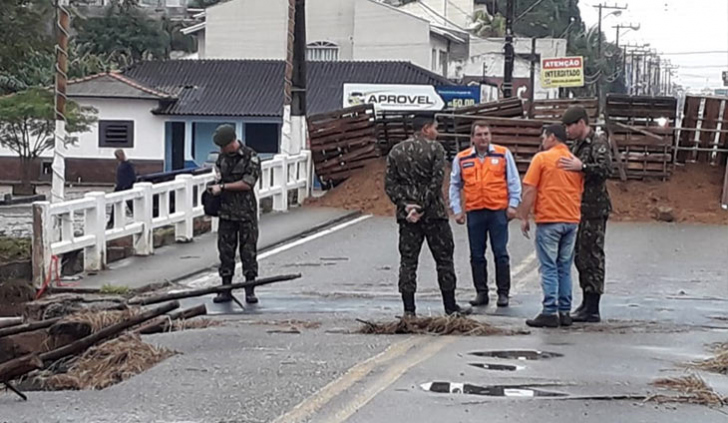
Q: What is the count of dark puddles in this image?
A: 3